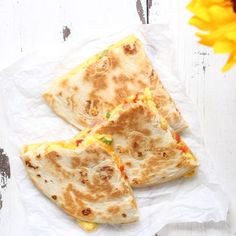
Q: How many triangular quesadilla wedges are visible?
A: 3